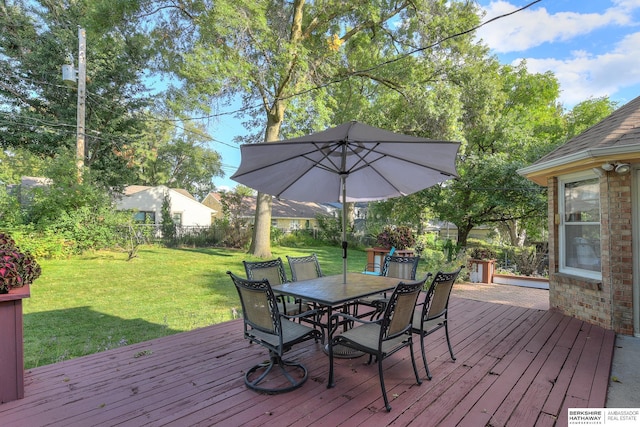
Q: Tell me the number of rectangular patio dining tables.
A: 1